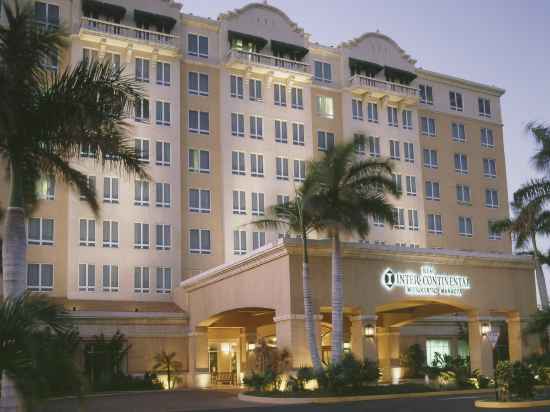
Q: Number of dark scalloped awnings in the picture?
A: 6